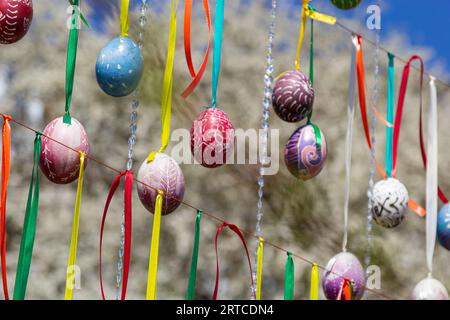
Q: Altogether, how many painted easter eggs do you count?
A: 12